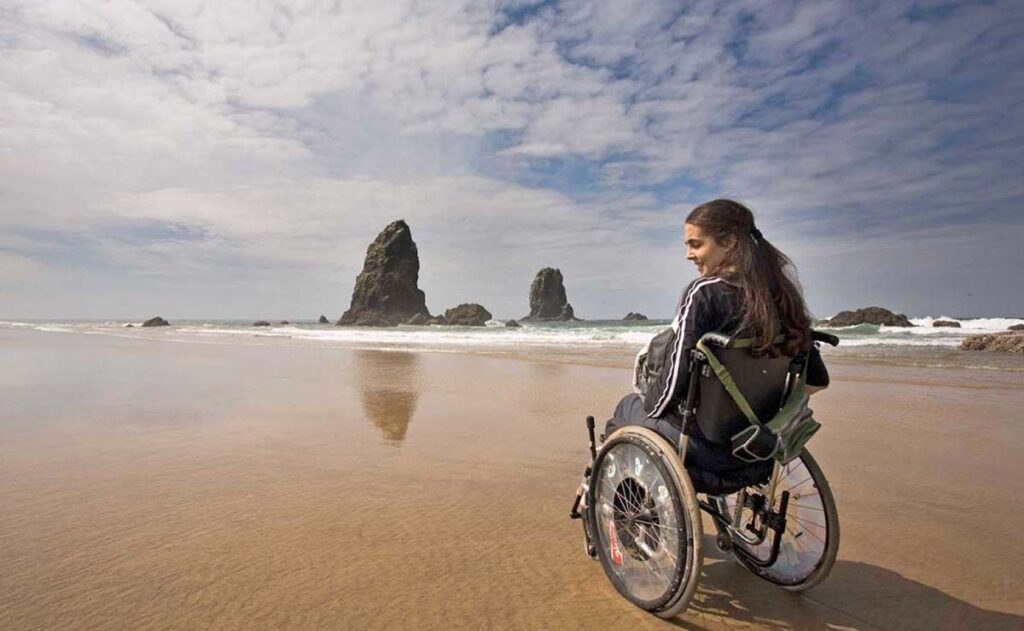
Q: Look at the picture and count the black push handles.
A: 2